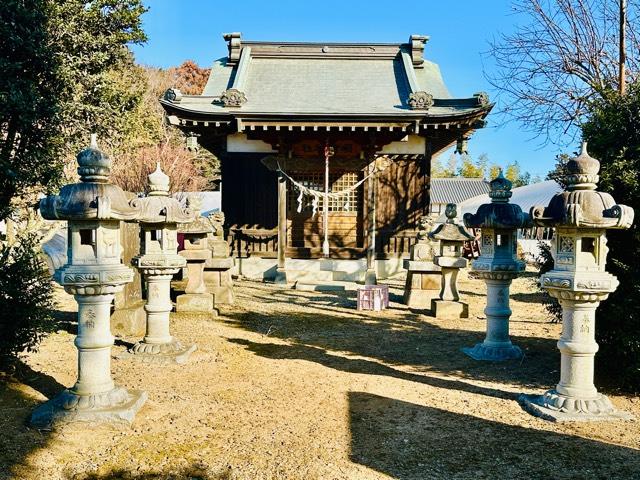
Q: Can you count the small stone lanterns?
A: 2